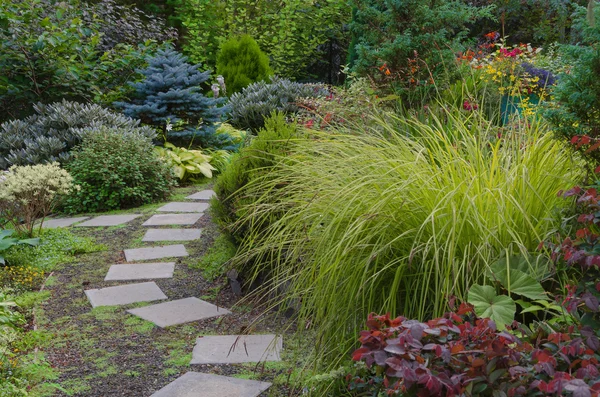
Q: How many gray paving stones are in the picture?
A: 12